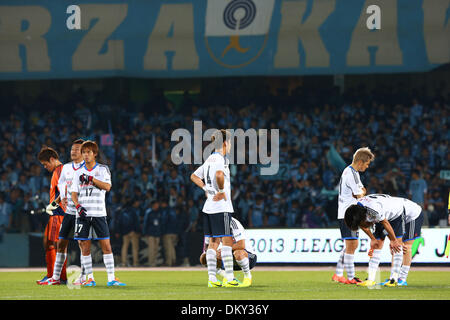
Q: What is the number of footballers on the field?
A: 8